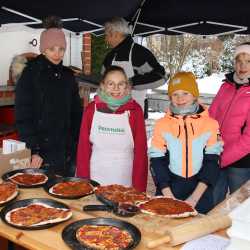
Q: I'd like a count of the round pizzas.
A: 7